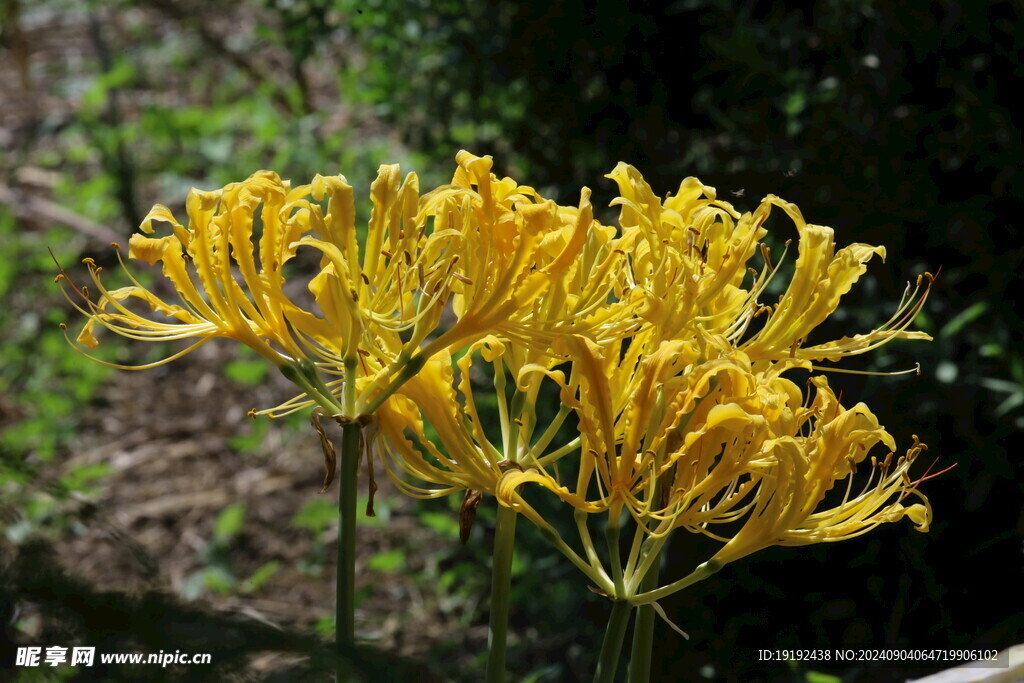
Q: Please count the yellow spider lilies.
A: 4